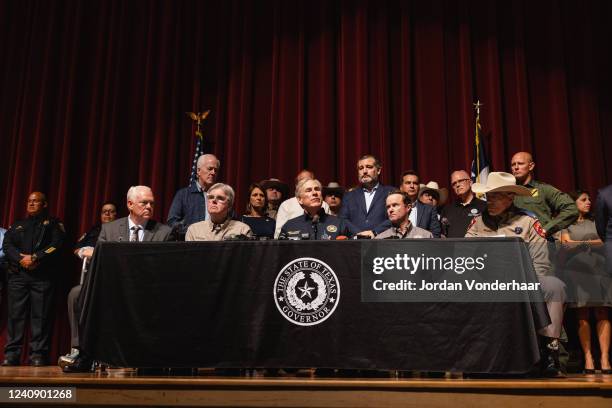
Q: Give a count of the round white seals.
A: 1